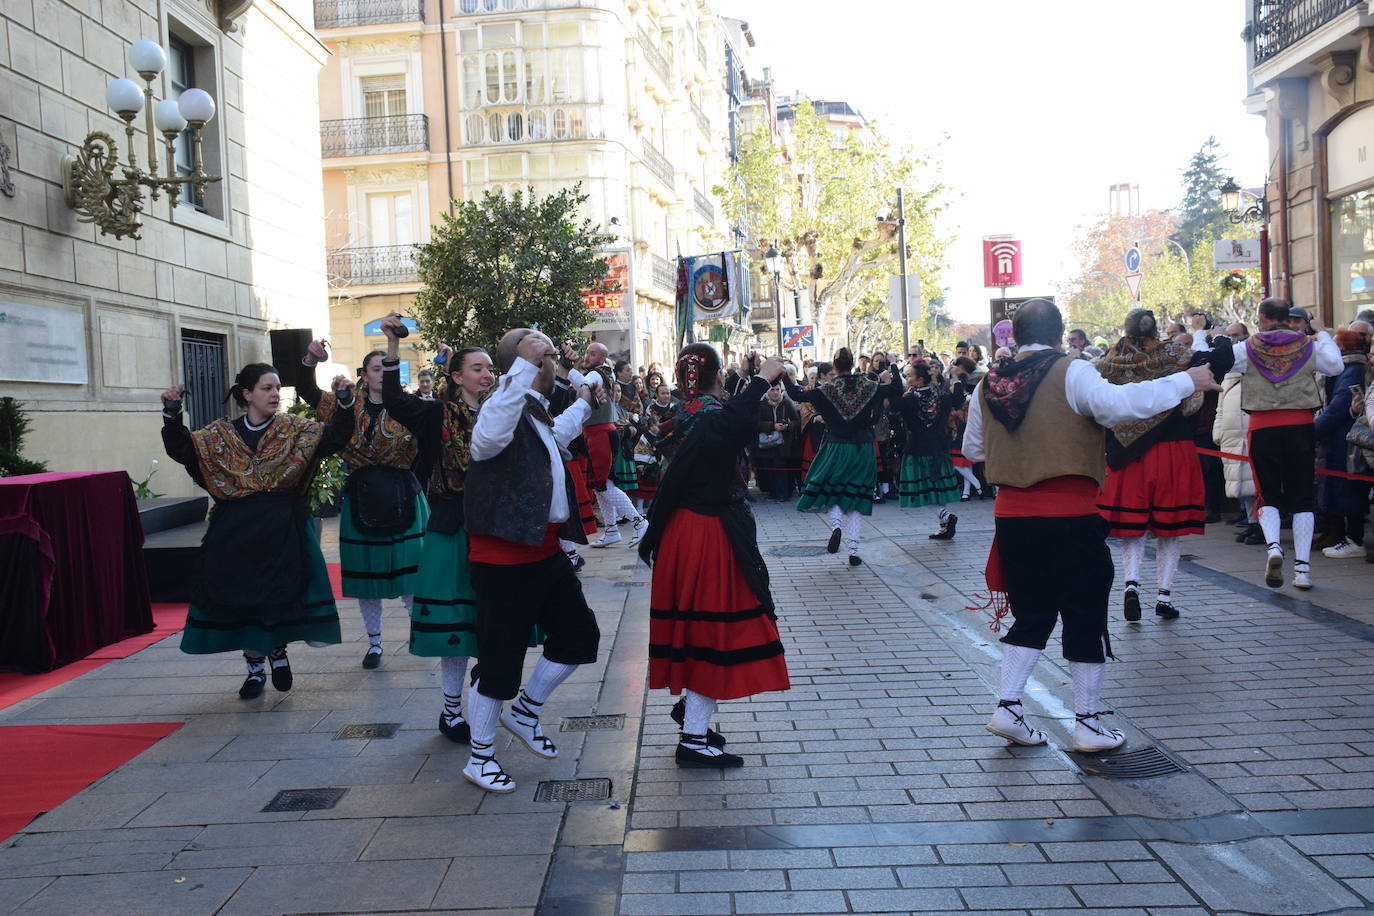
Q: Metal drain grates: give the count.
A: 5